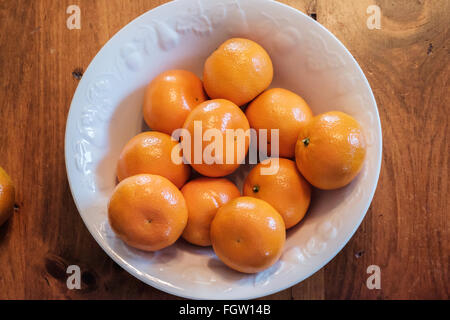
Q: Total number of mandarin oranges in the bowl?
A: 10